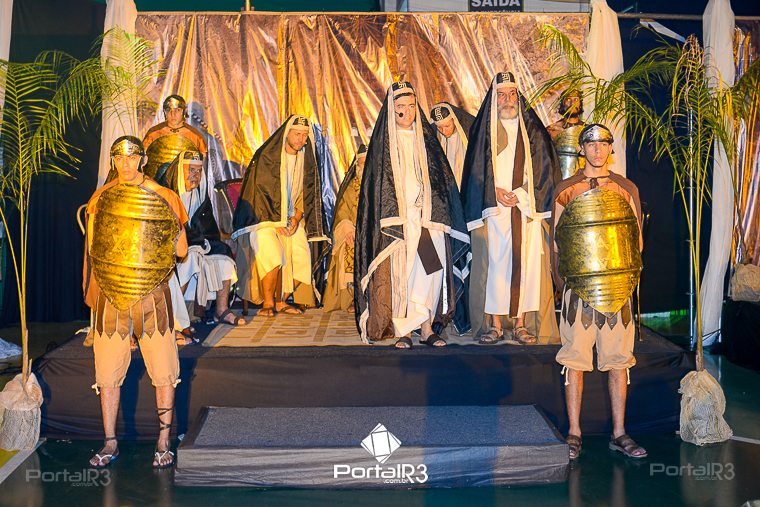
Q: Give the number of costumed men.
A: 10